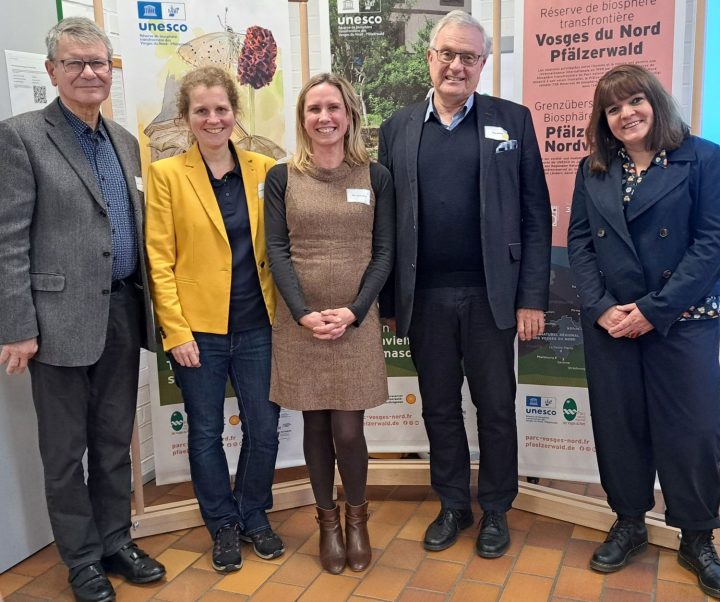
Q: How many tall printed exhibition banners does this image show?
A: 3